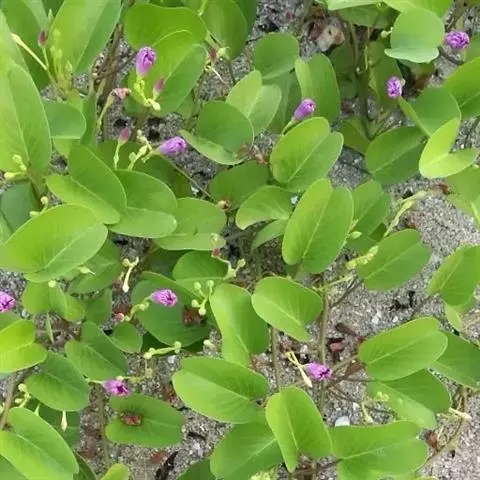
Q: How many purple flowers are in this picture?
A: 9